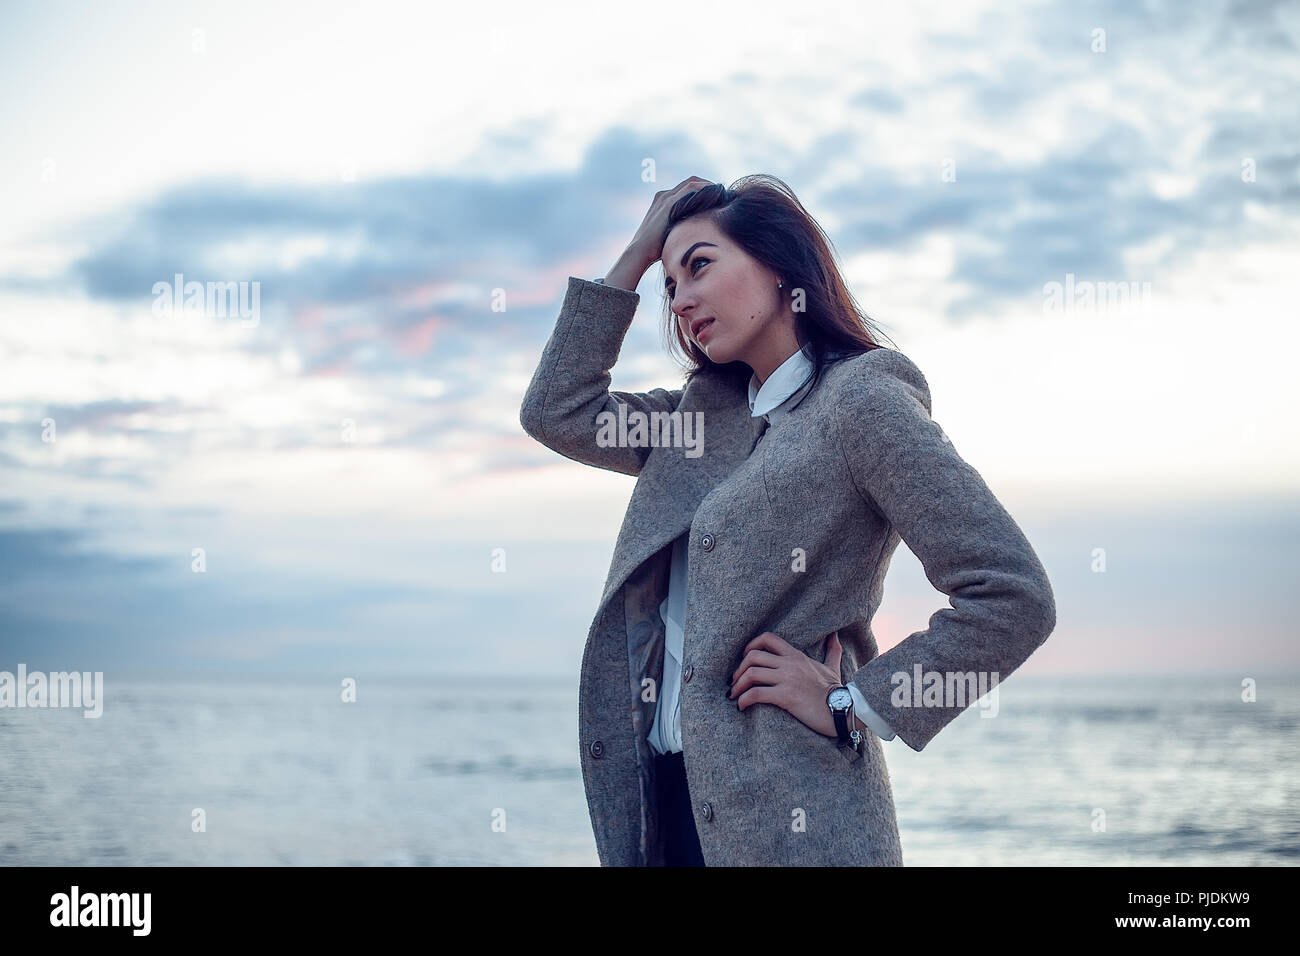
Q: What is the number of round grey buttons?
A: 4